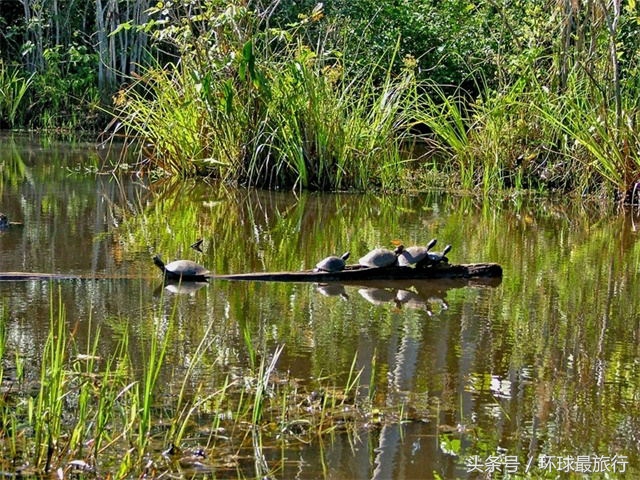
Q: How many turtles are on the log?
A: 5